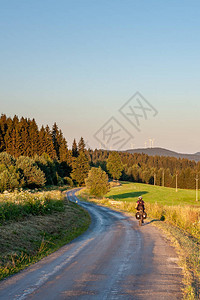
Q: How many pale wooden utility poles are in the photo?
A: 4